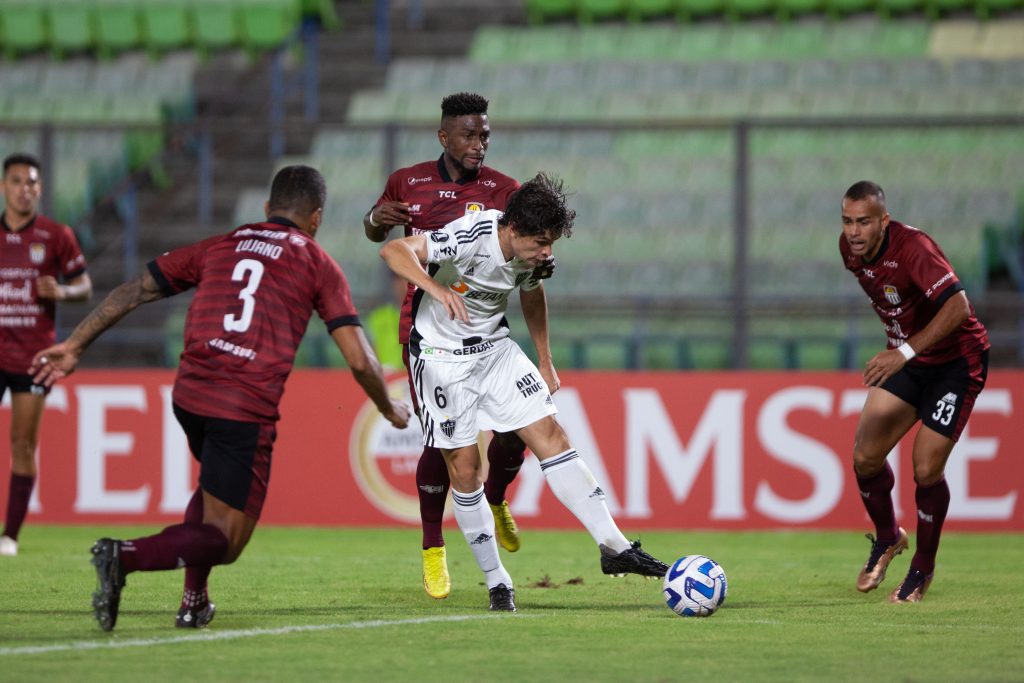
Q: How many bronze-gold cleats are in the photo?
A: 2